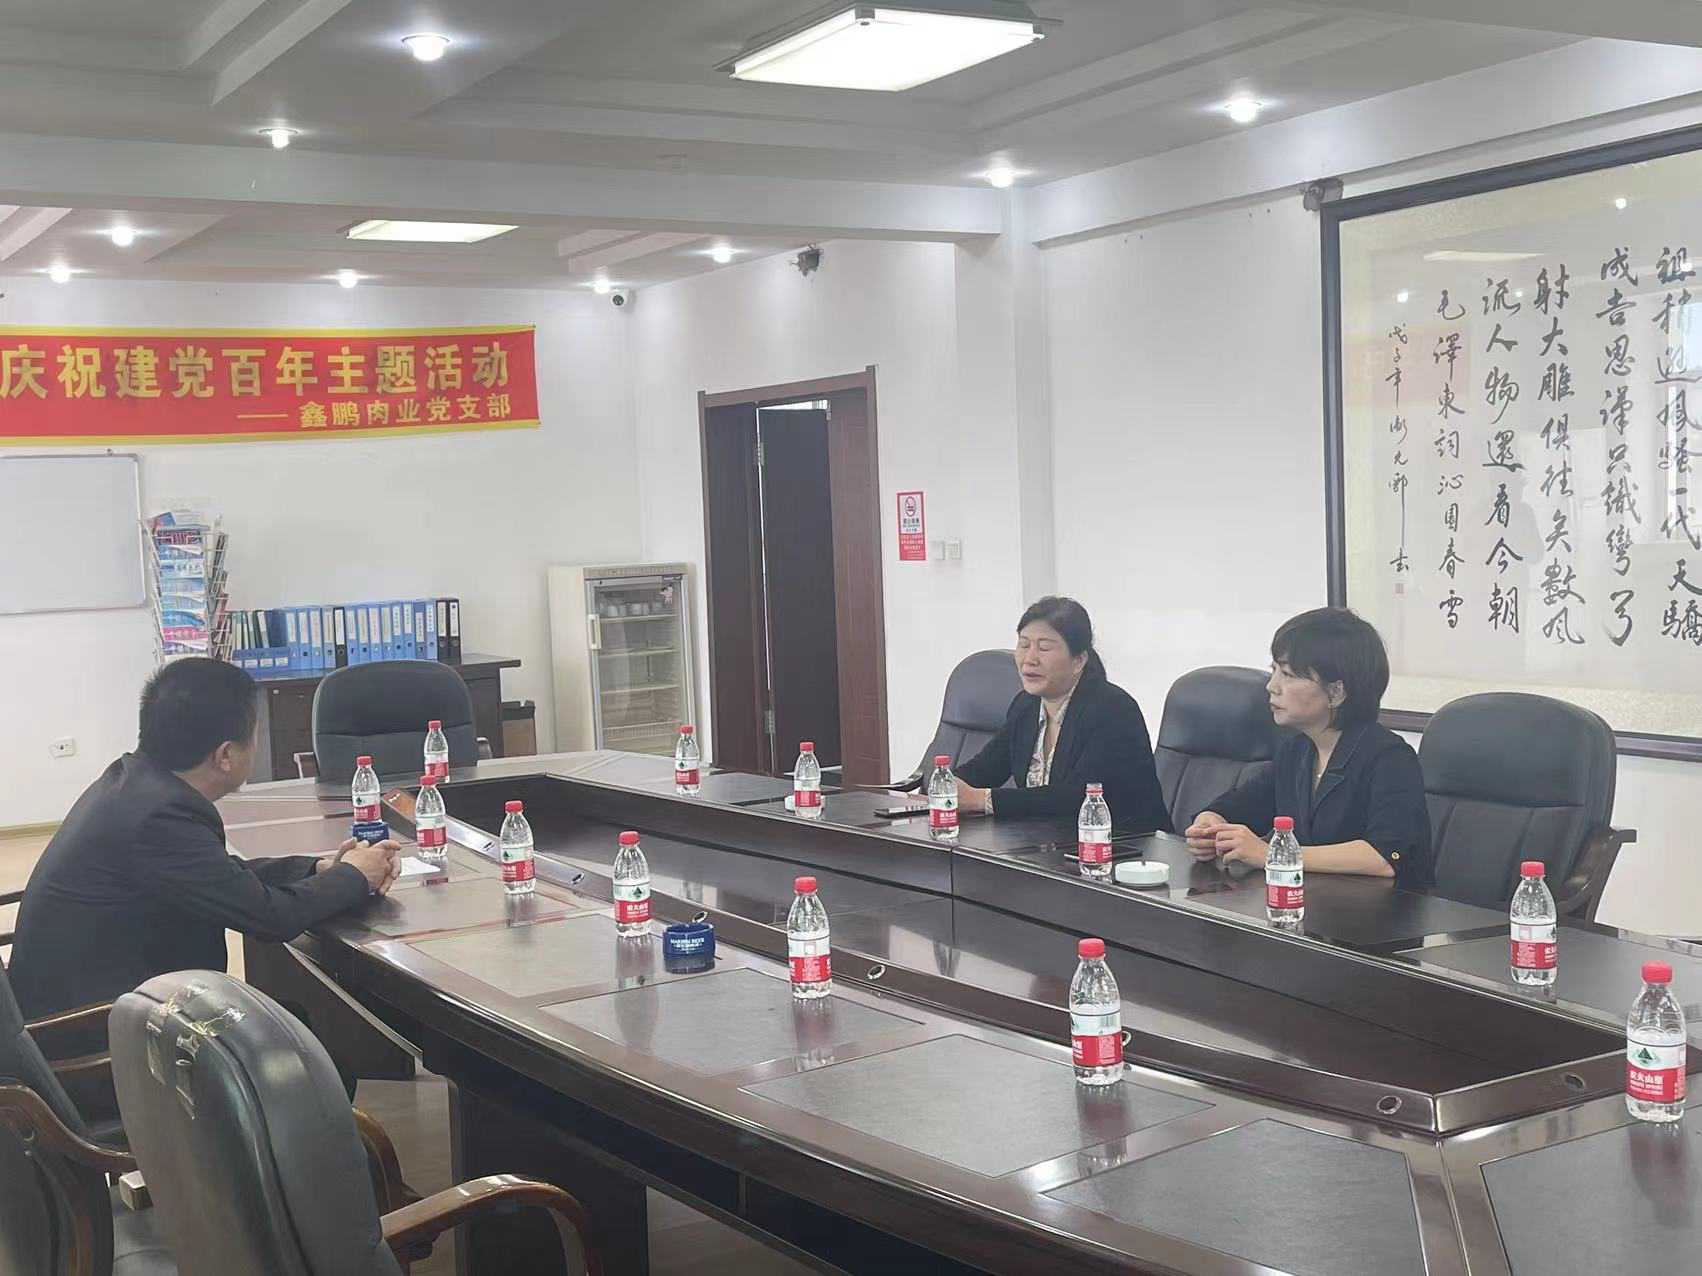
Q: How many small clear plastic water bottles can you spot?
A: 14